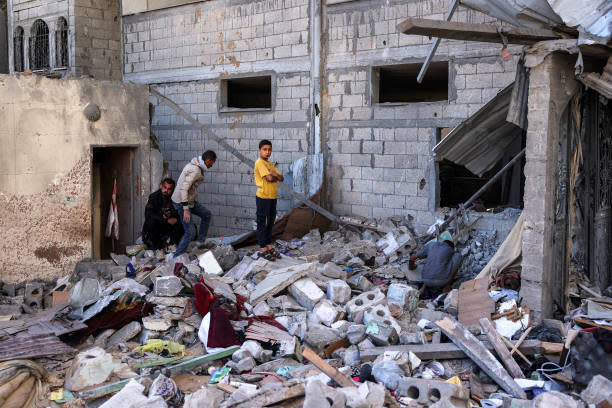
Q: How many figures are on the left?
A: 3